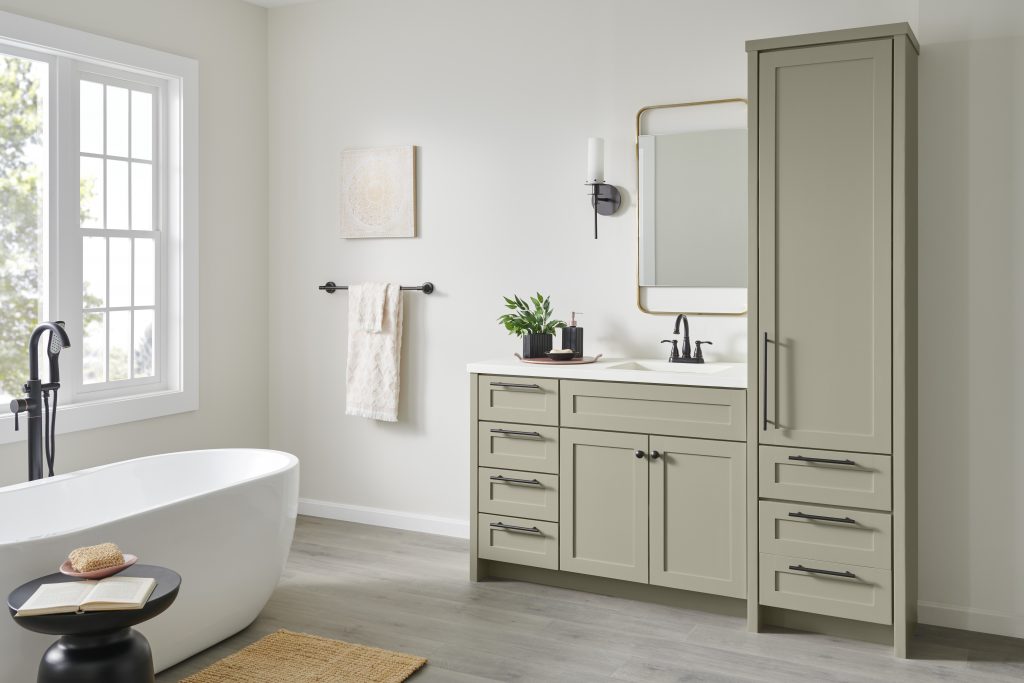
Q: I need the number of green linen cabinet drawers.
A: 3